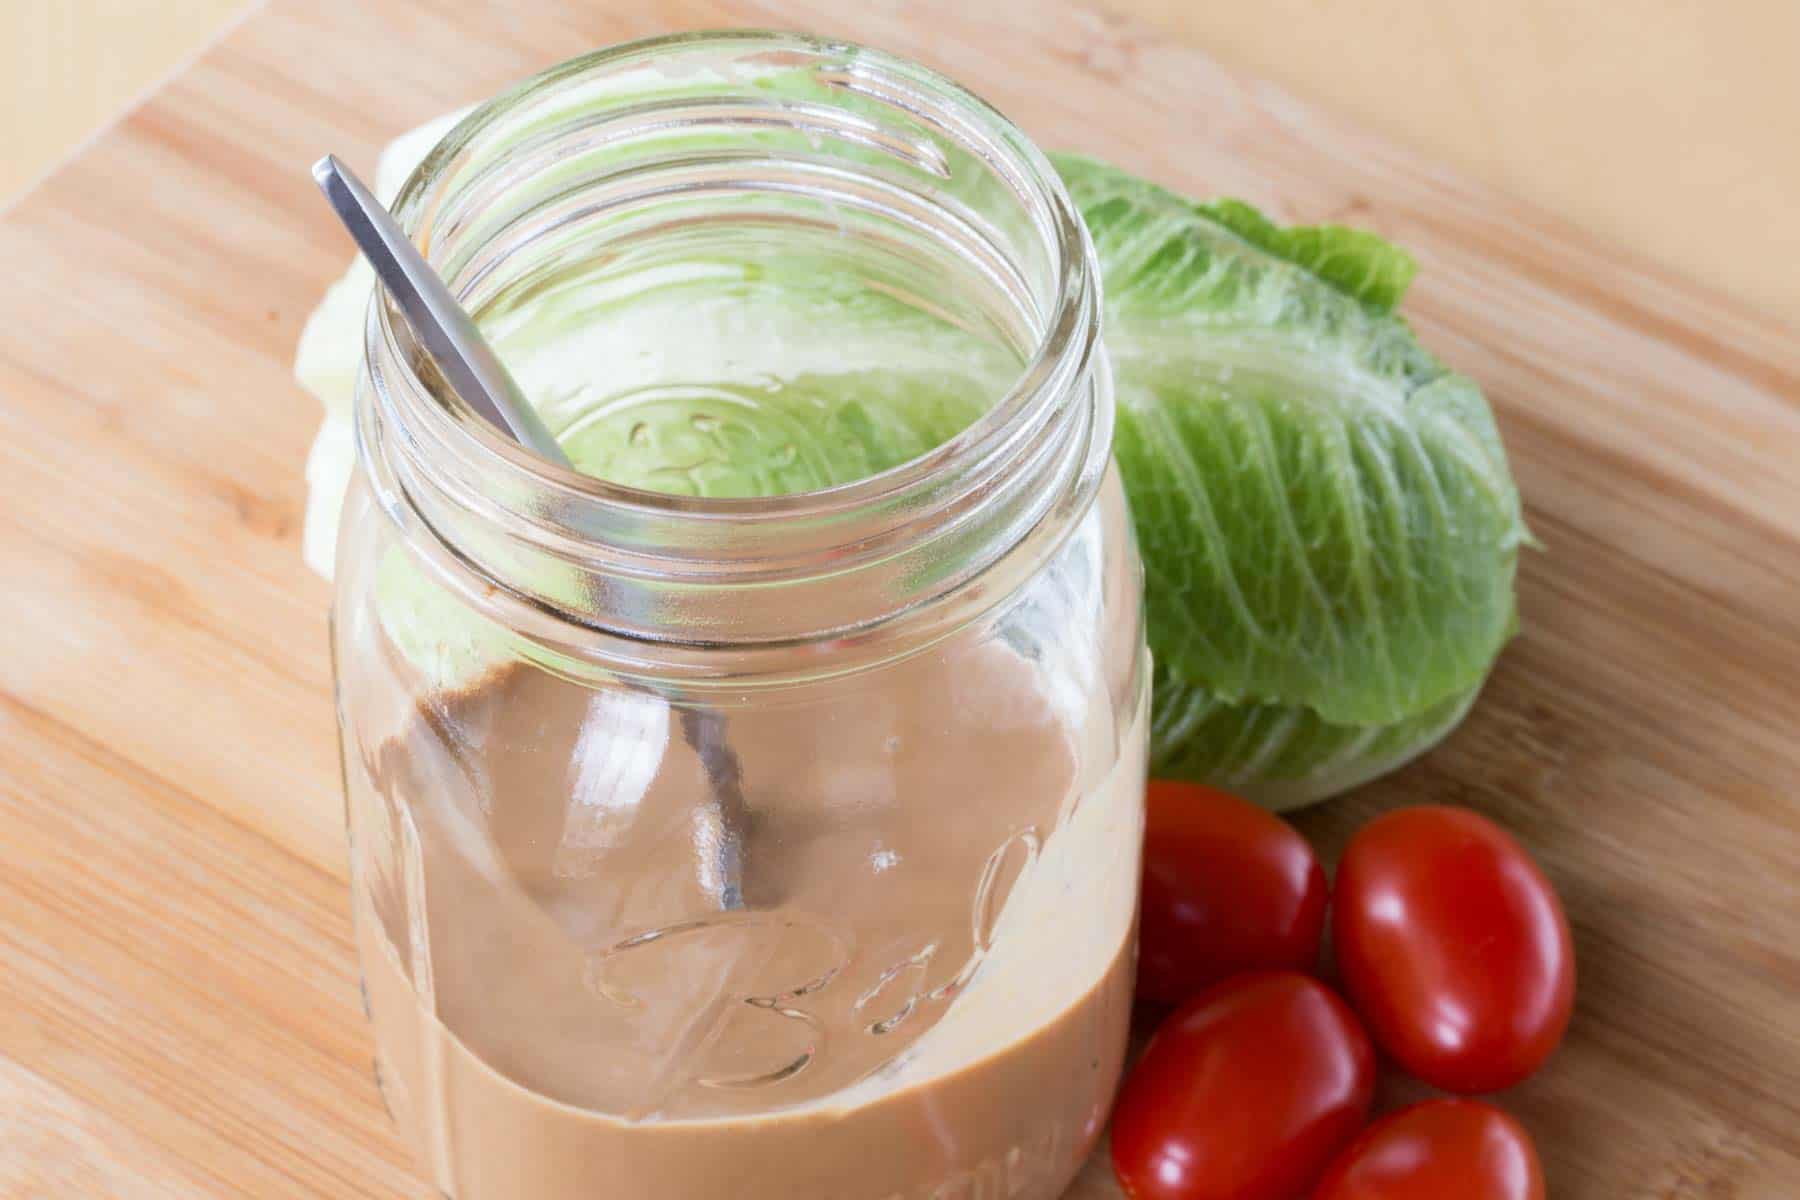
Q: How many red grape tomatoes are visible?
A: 4